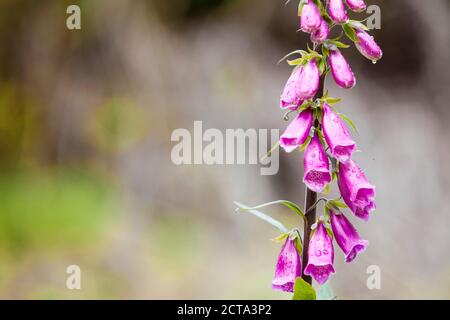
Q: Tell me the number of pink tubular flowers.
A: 15